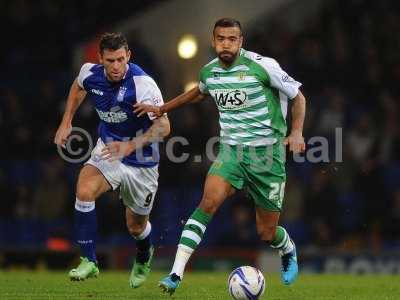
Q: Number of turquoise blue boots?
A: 2